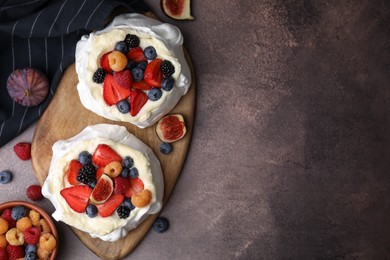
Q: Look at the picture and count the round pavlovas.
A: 2